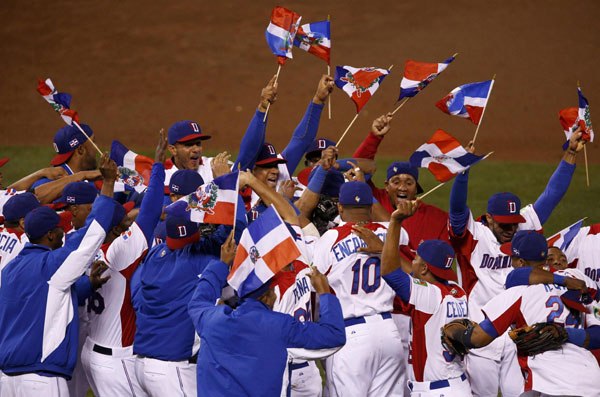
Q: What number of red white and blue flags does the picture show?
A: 12